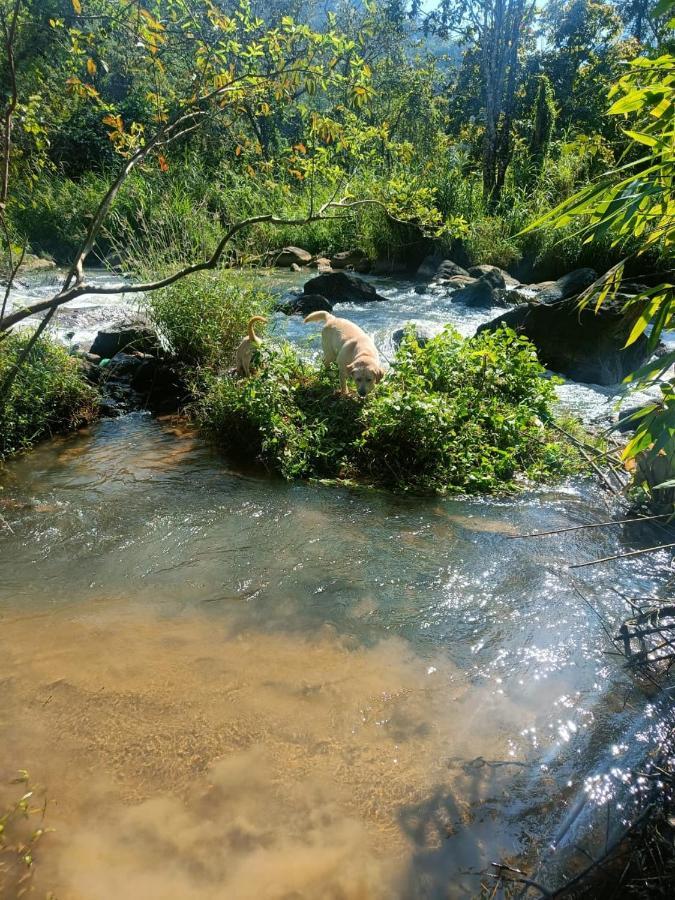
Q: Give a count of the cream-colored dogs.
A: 2